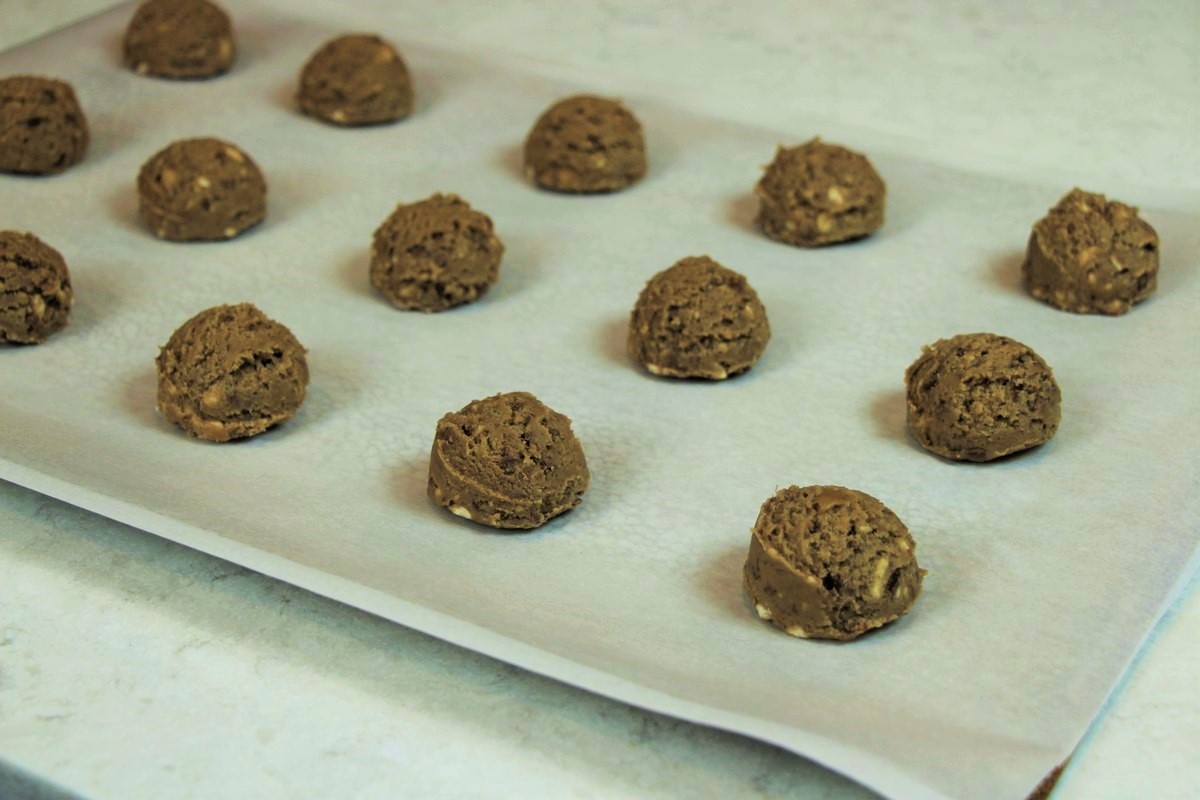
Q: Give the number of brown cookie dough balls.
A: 14